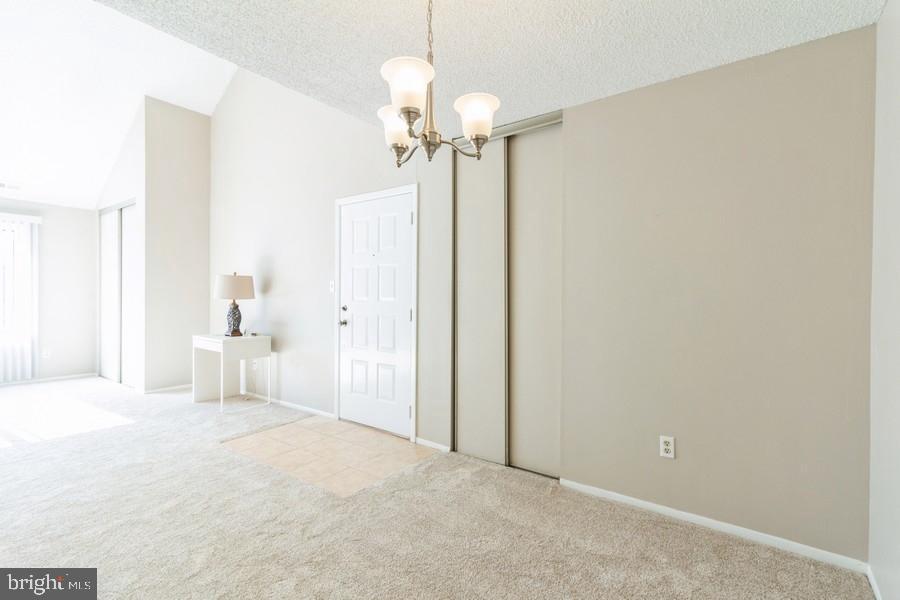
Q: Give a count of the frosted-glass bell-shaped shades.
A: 3